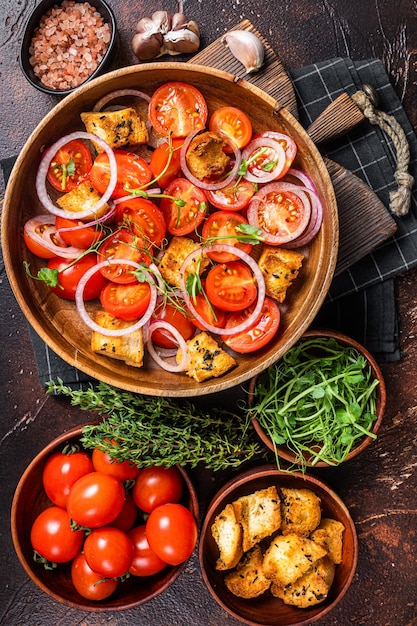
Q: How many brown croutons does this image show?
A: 14